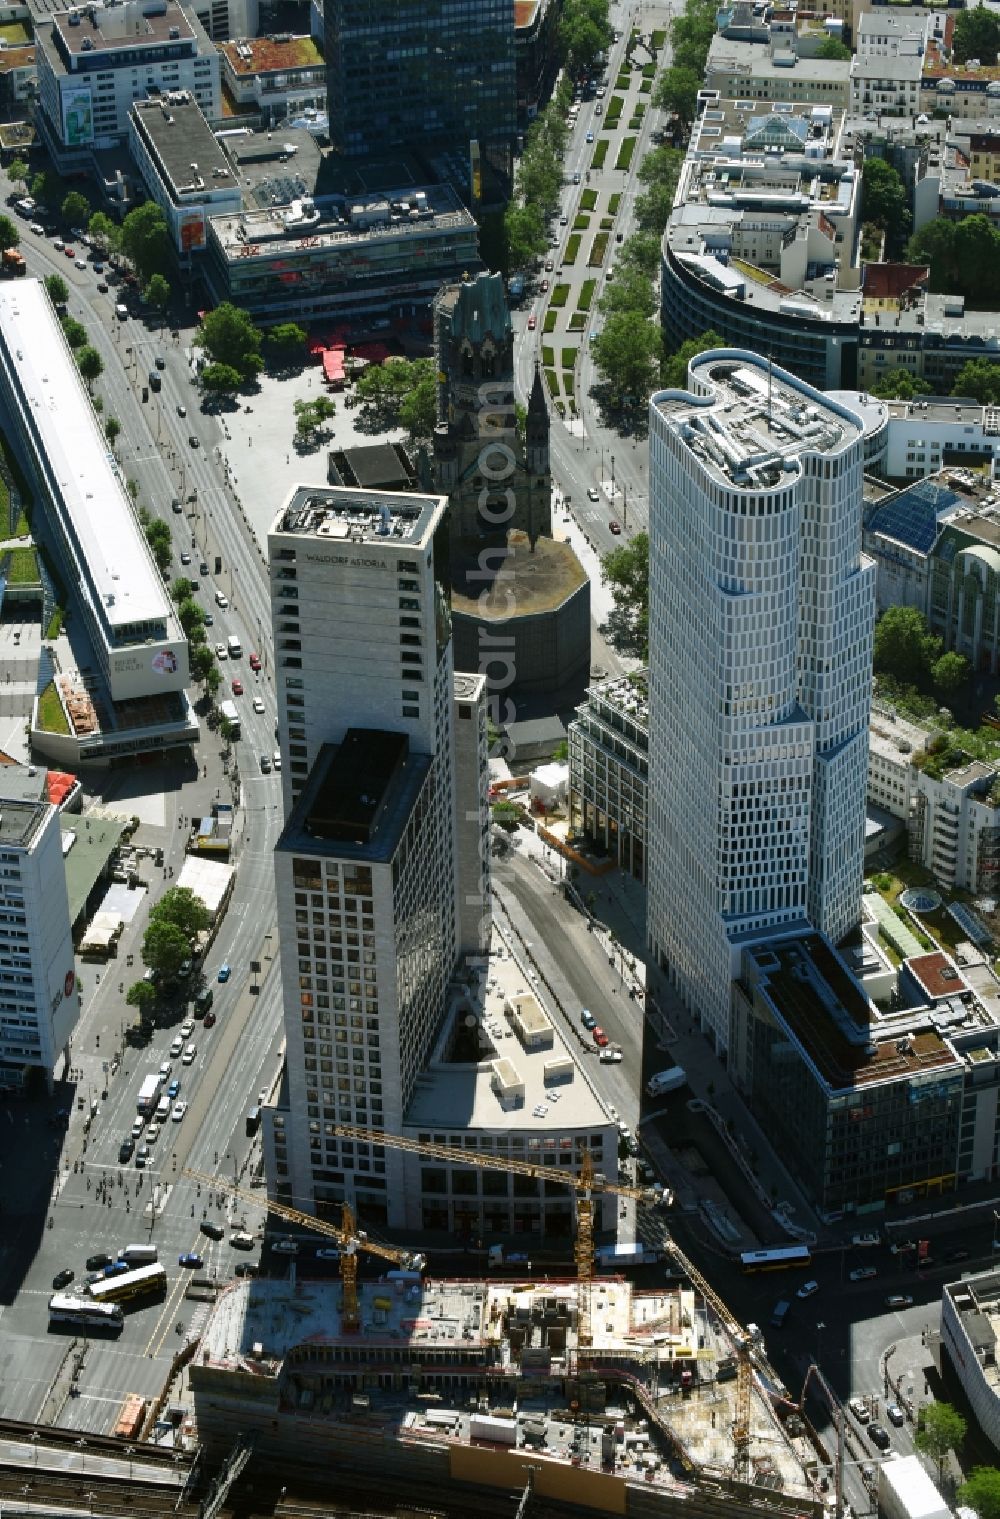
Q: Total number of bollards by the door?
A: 0